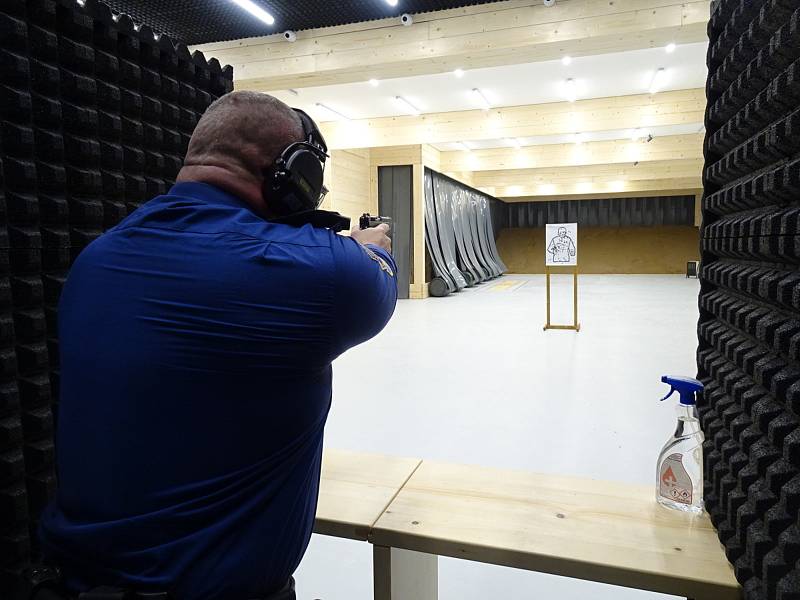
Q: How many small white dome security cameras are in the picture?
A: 3